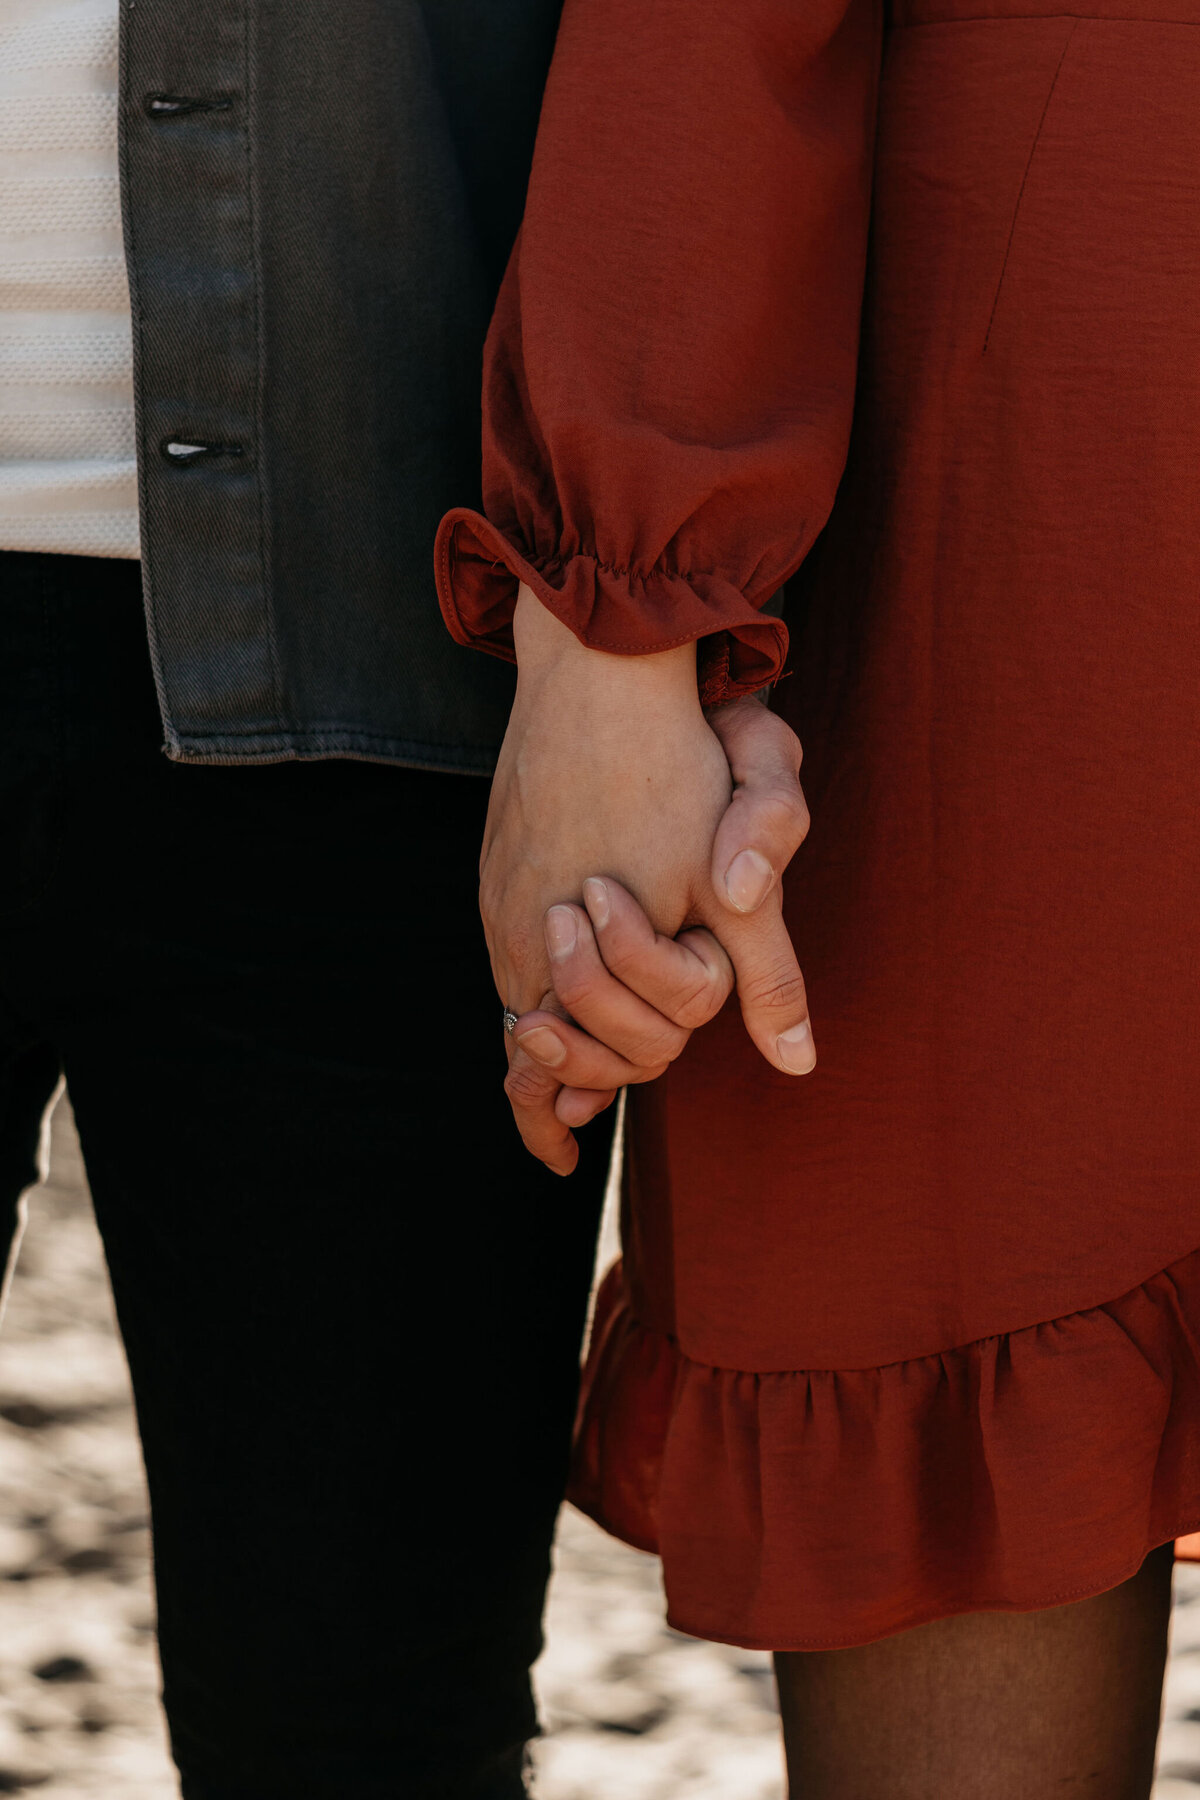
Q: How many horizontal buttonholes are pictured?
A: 2